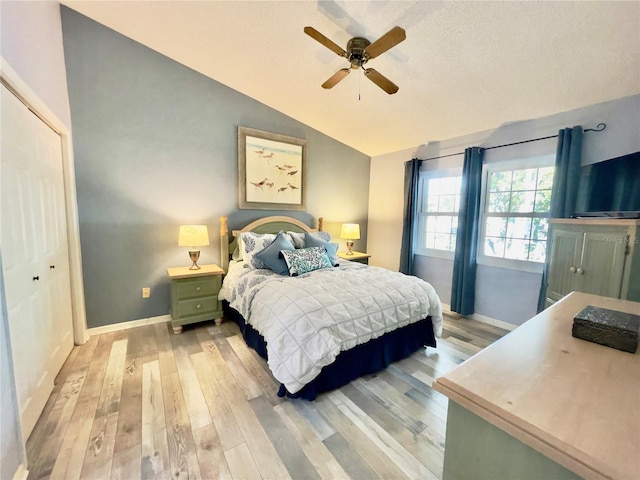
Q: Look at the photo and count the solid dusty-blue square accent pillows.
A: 2